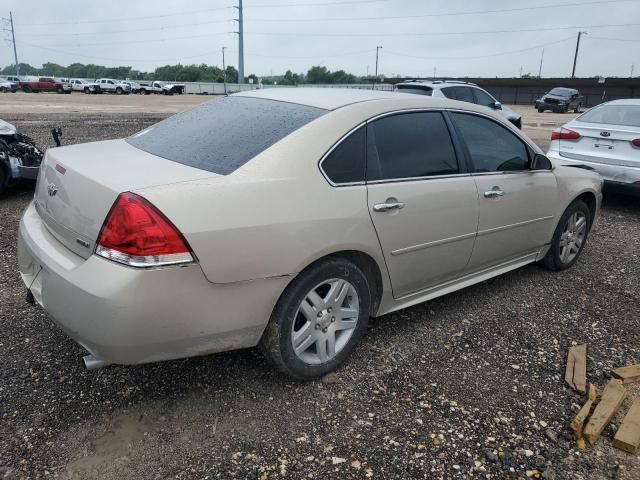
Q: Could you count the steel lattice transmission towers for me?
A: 0